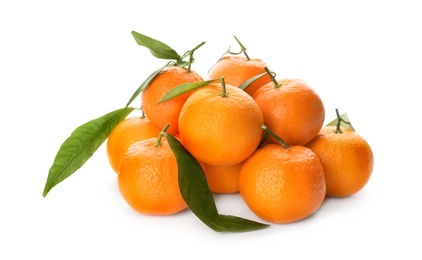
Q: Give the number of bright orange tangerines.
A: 9